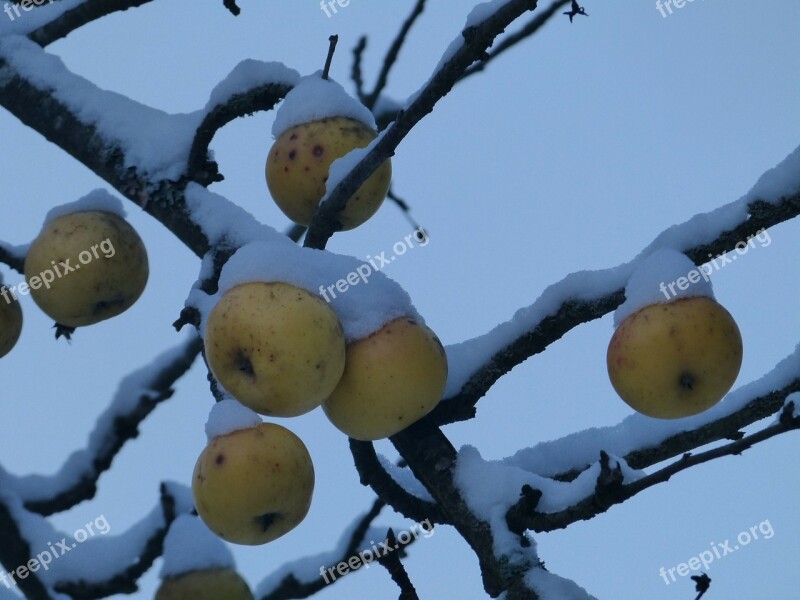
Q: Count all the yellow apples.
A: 8